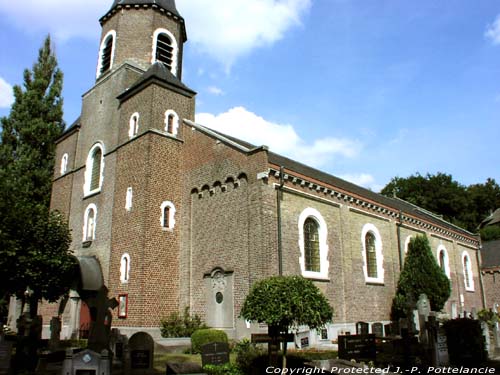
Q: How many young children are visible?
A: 0